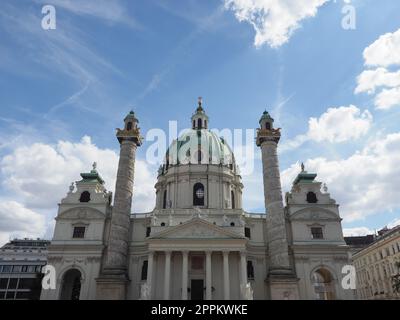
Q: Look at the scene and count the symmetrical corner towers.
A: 2